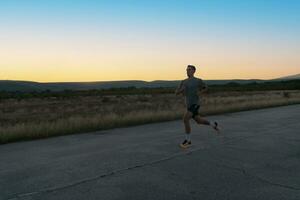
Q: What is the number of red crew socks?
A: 0